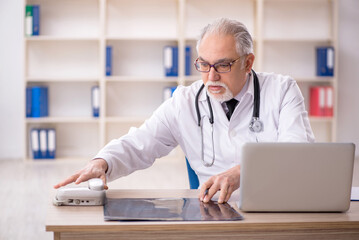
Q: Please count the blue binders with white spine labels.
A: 7